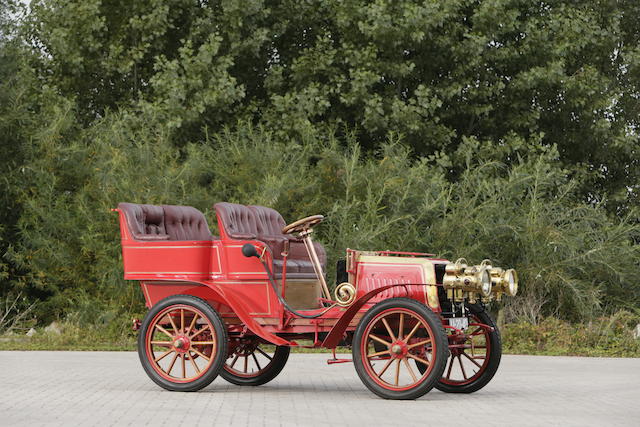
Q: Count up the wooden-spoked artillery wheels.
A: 4